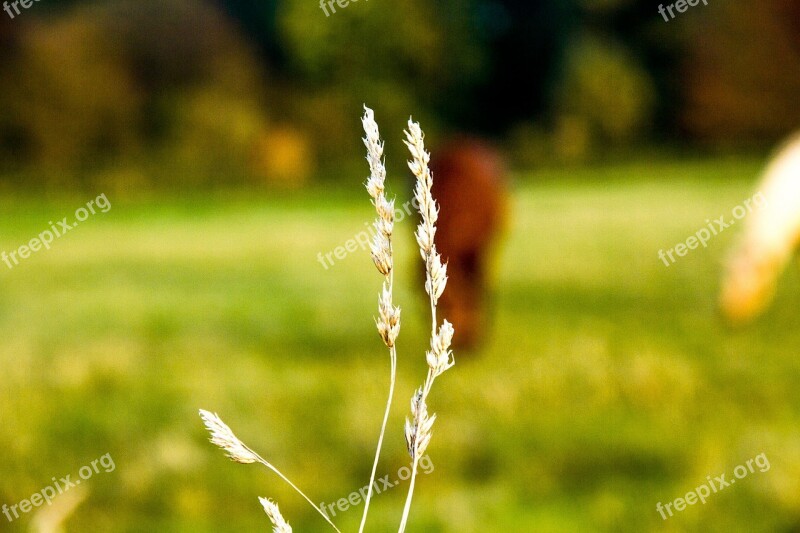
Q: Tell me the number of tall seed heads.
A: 2